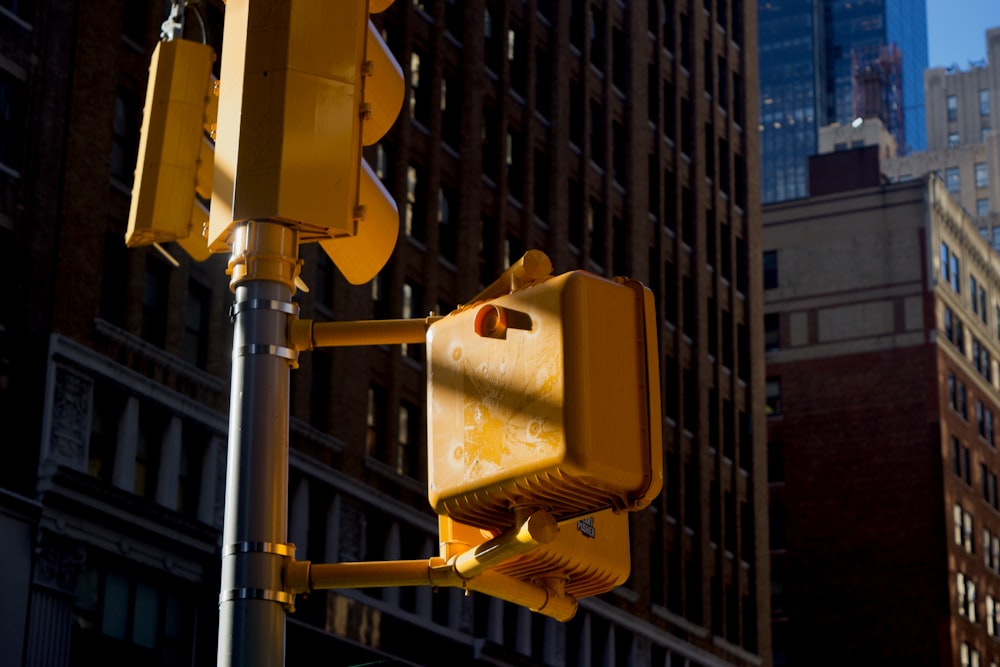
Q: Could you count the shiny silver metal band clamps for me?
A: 4